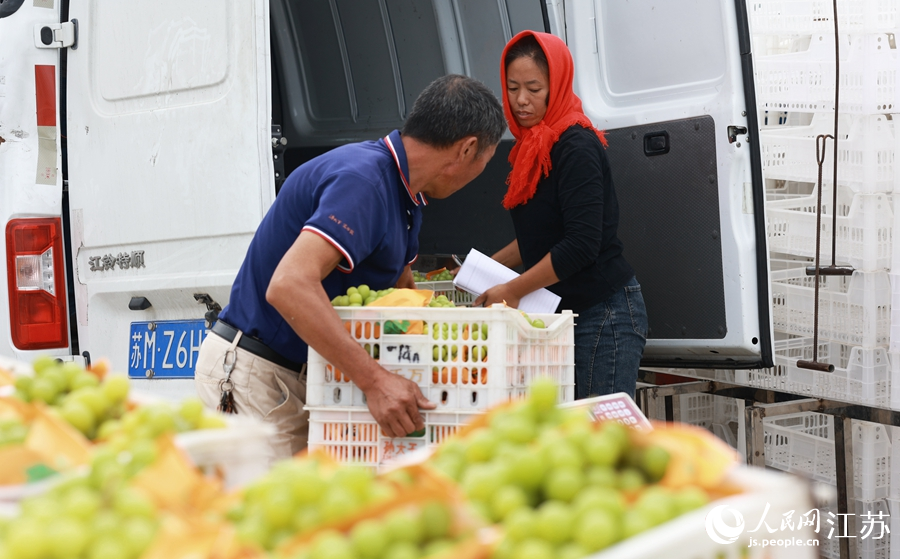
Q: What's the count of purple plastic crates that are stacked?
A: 0